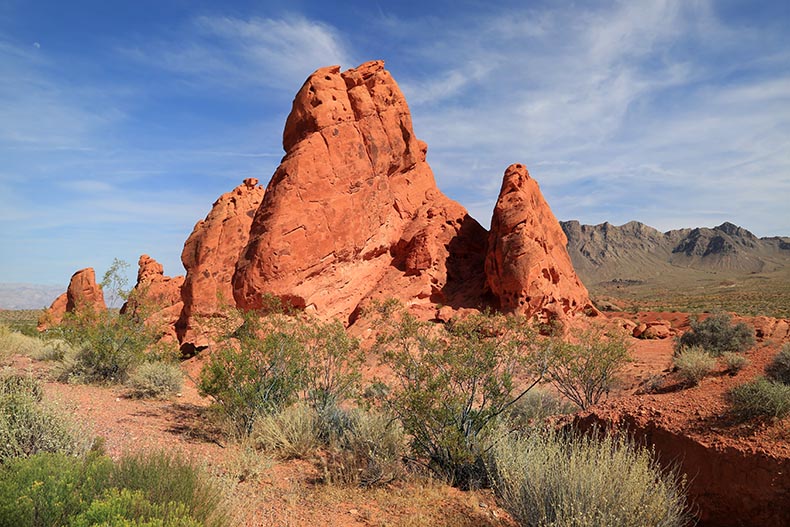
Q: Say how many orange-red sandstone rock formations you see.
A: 5